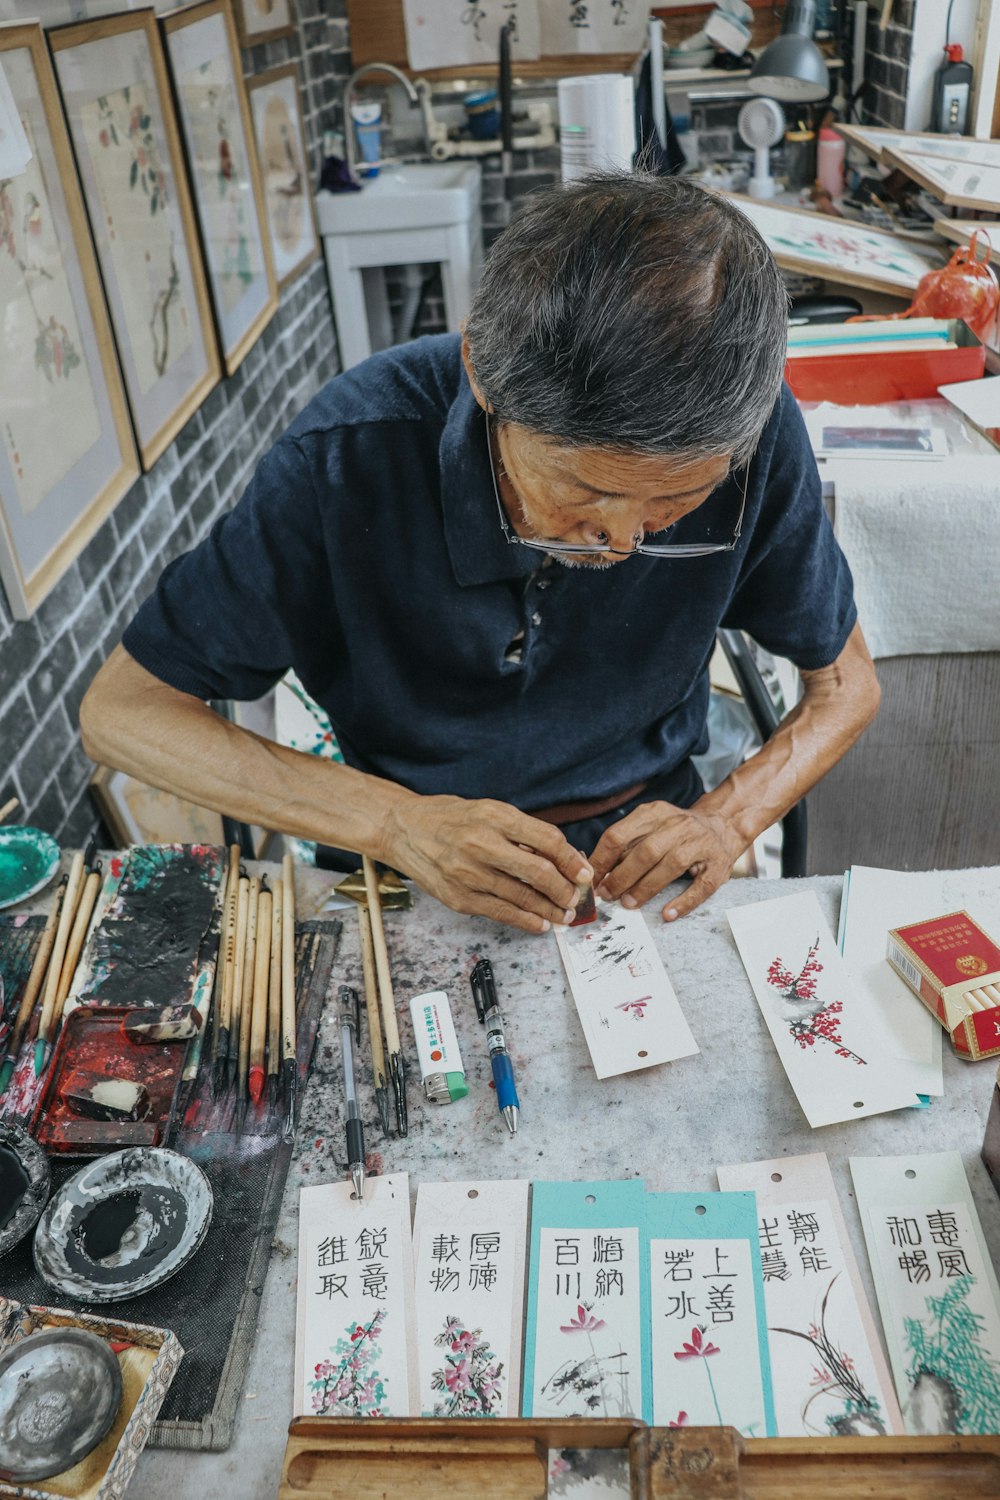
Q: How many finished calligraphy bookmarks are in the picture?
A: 6